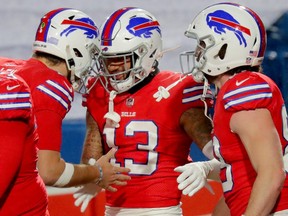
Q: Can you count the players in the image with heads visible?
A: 3